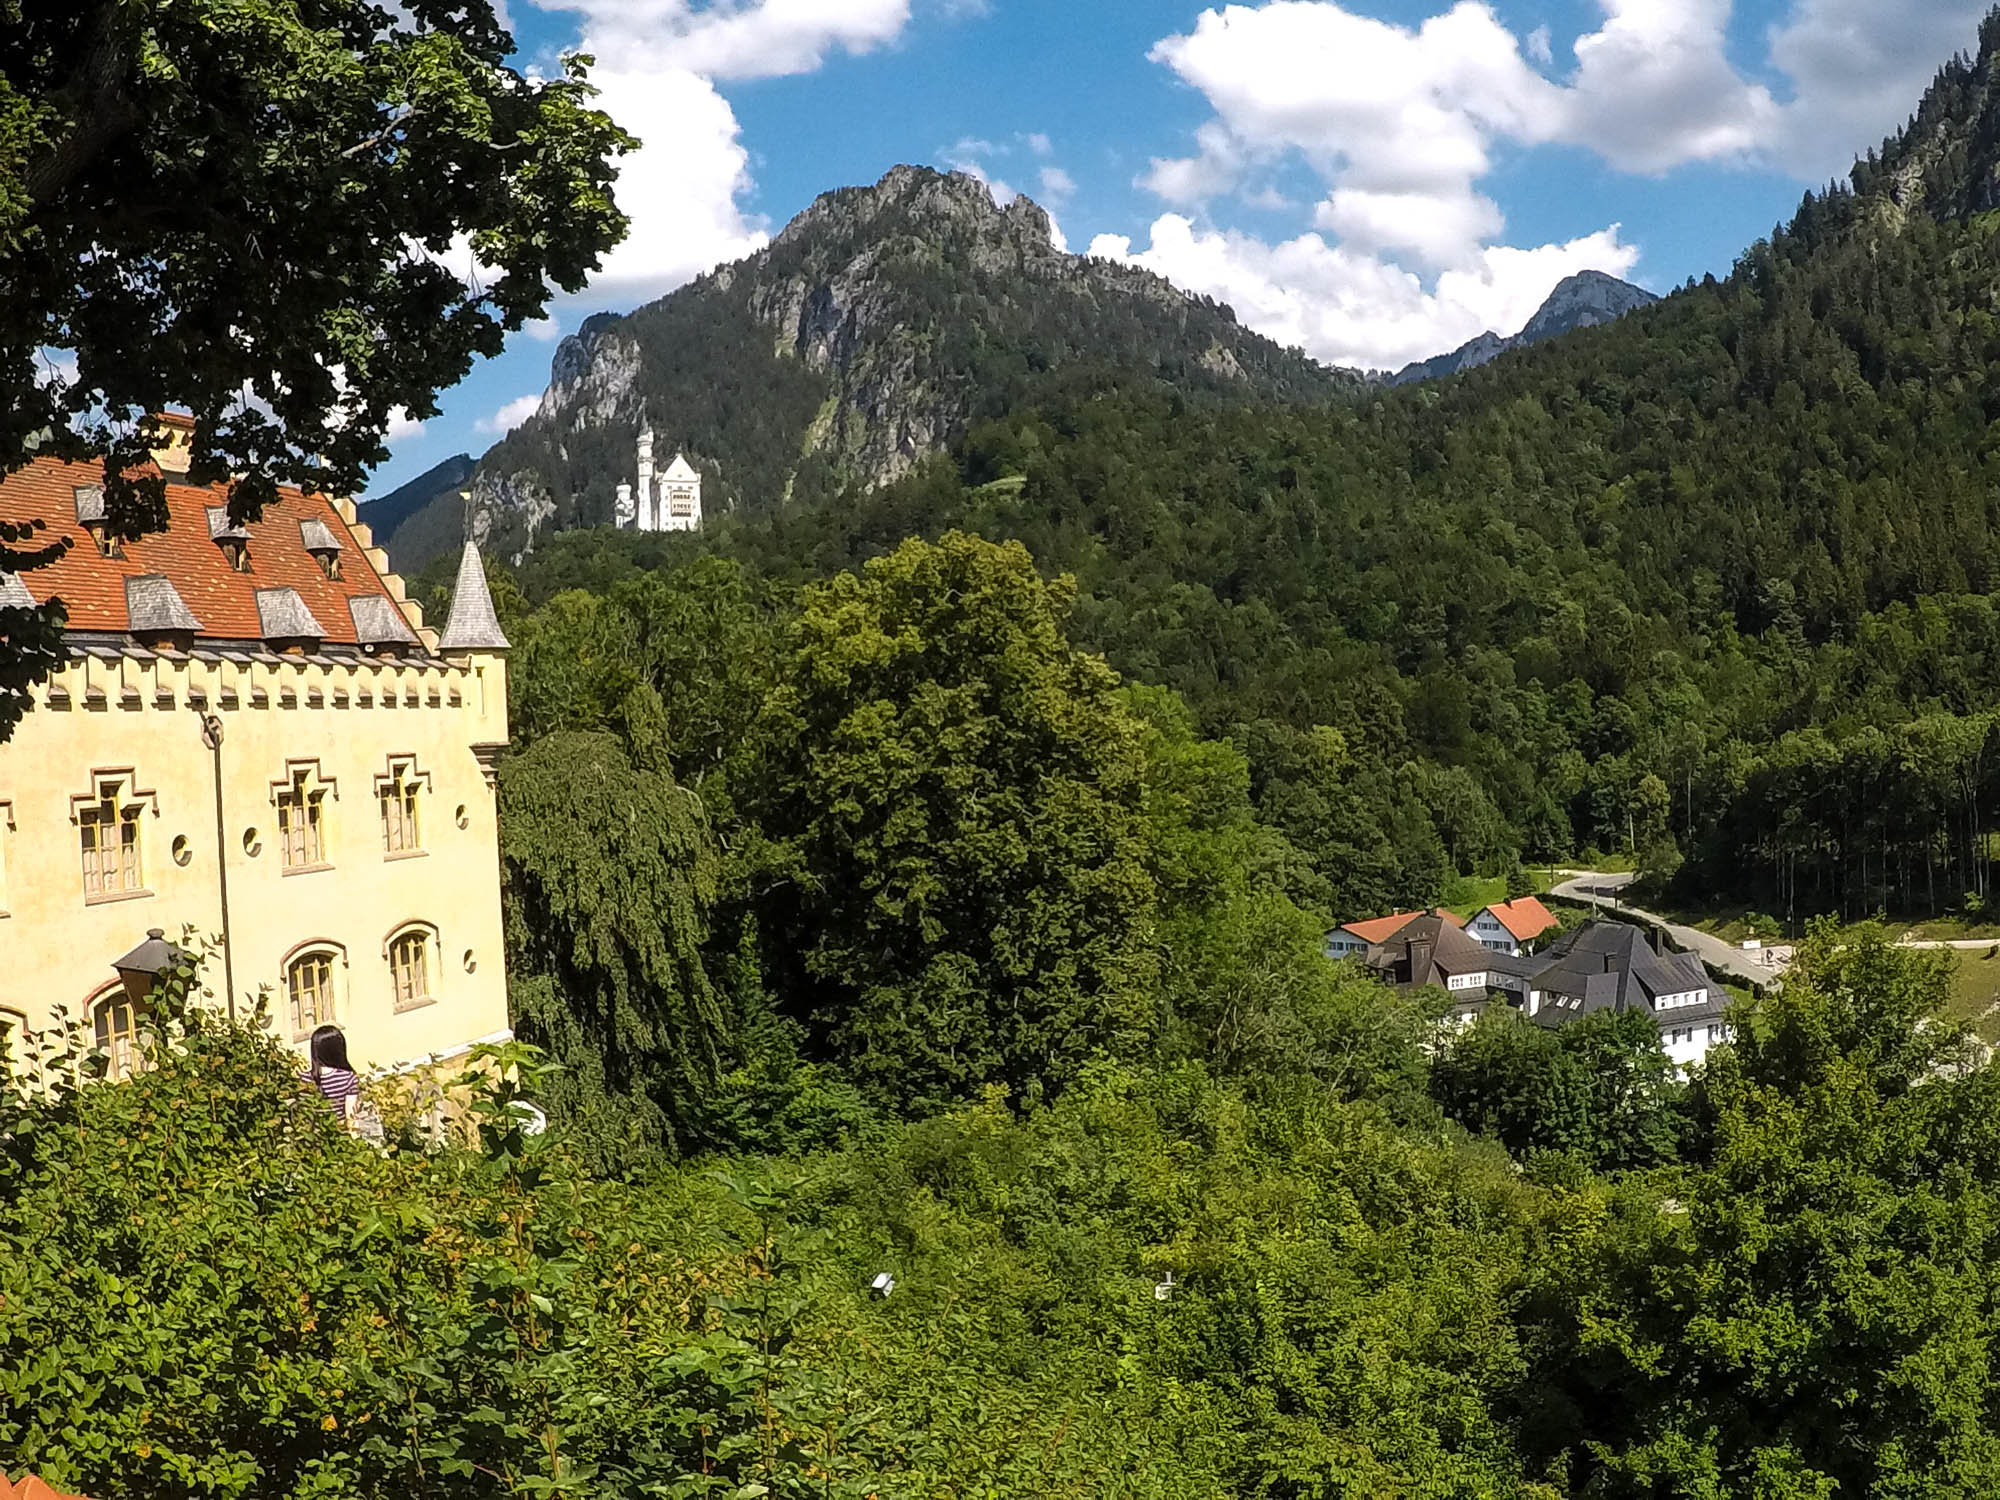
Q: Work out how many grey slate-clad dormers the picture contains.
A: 7